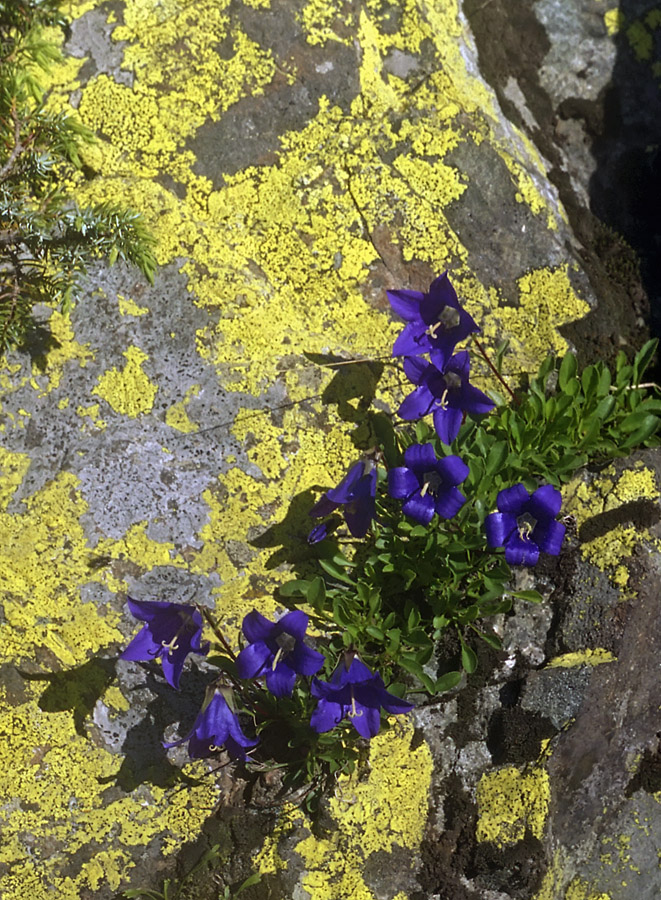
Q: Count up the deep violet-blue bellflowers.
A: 9